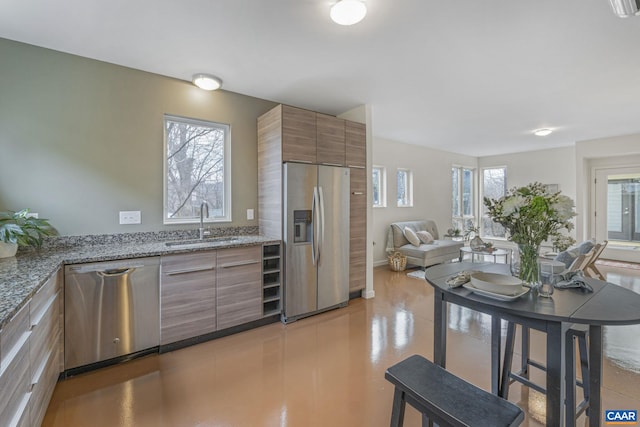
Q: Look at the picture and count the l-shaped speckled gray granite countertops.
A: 1